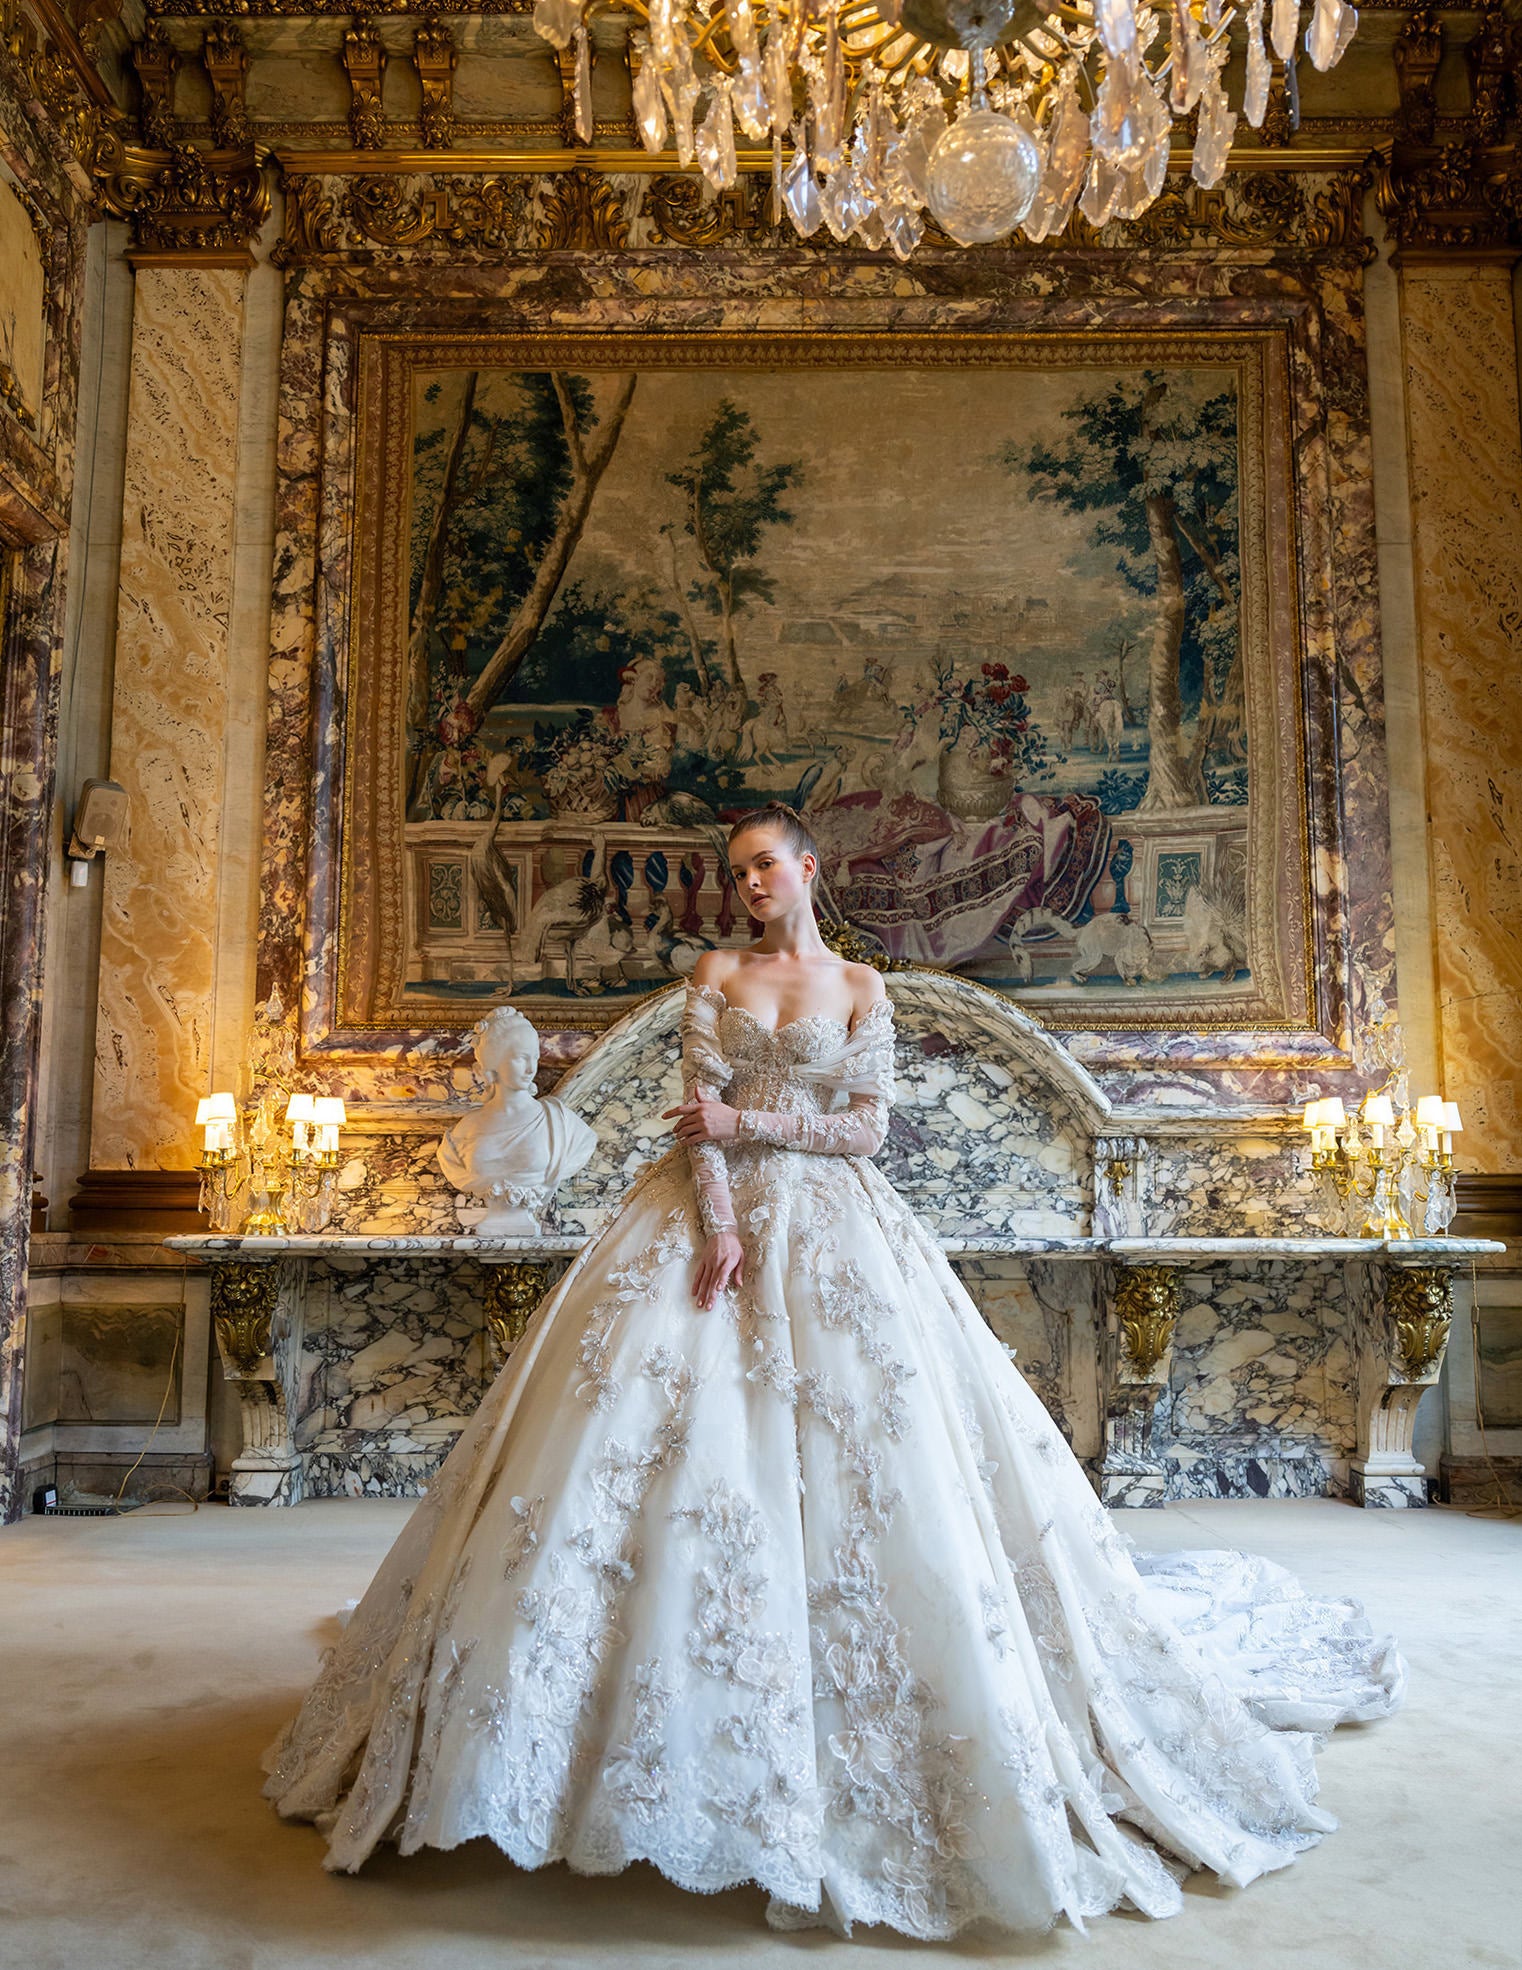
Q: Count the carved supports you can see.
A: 4